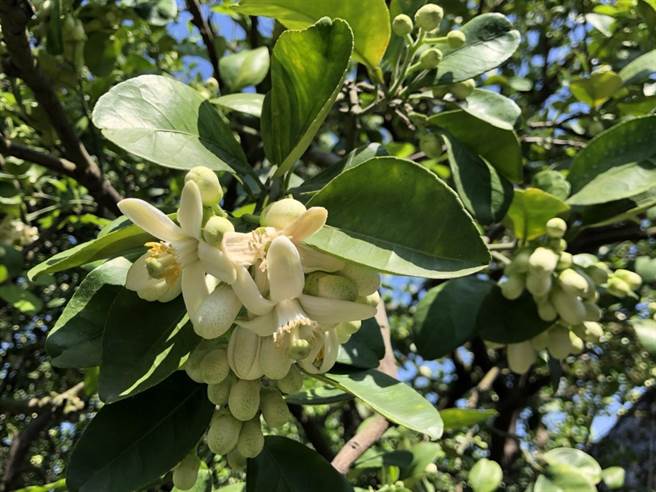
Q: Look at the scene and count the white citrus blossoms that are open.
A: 3